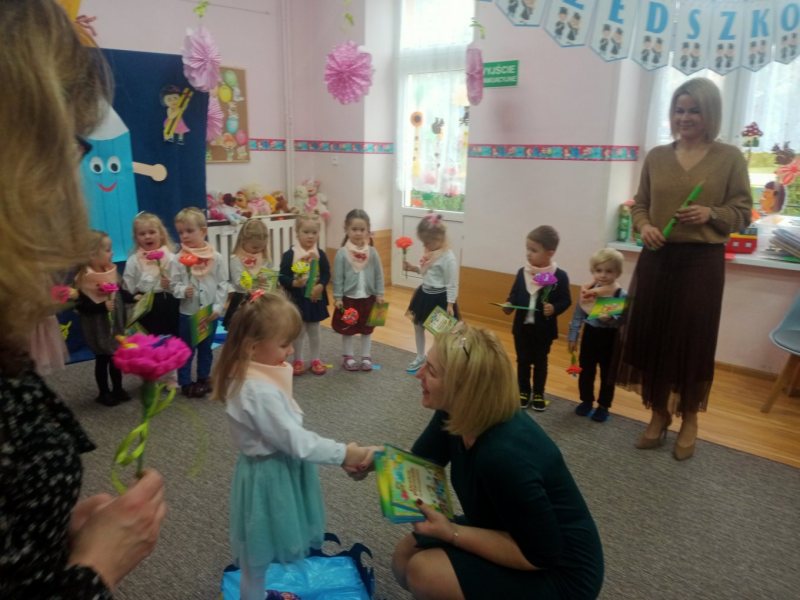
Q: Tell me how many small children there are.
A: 11